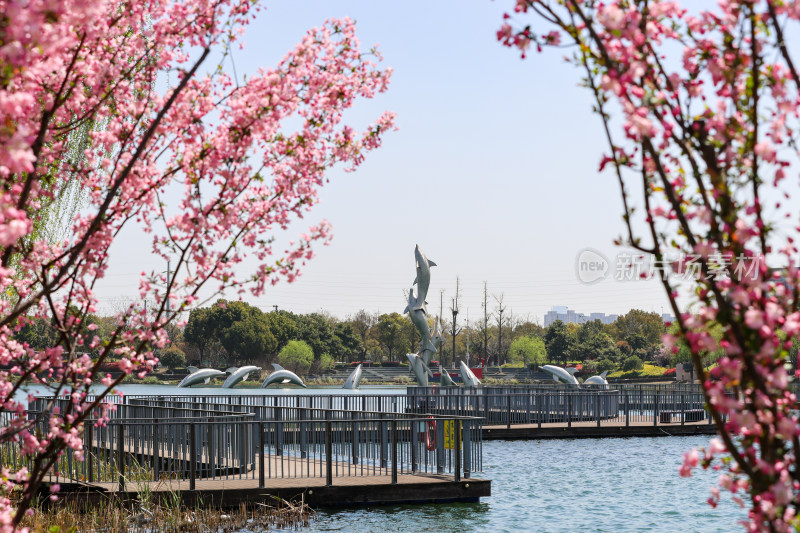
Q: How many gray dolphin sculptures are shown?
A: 12